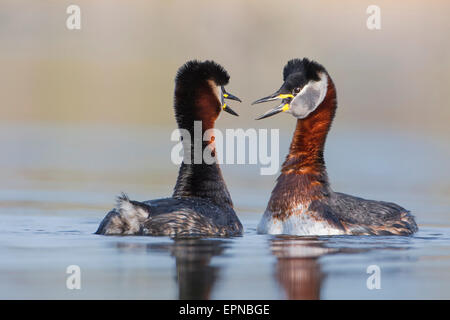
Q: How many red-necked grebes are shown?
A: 2